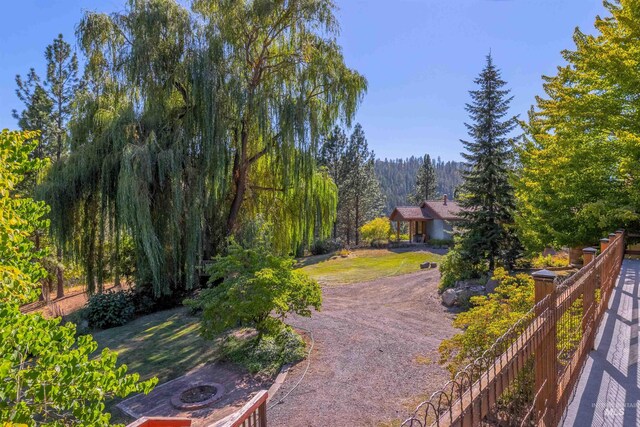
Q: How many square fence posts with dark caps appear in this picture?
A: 5